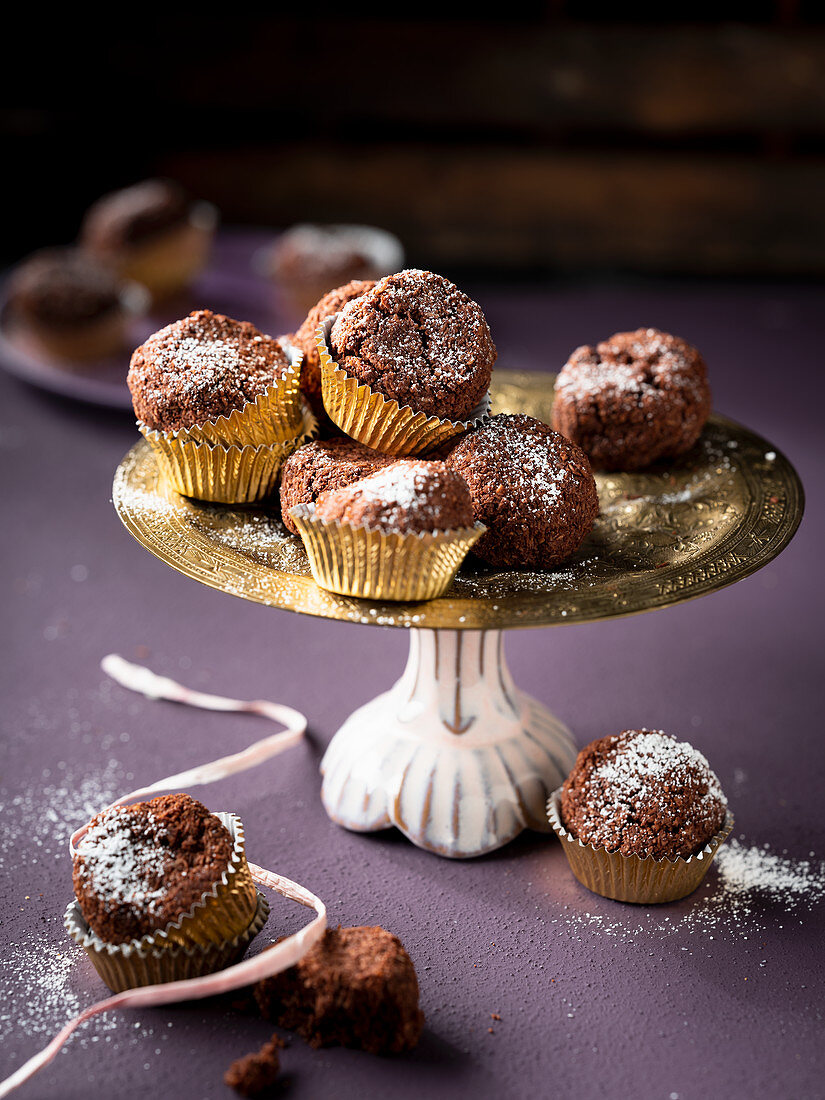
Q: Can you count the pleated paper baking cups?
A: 10